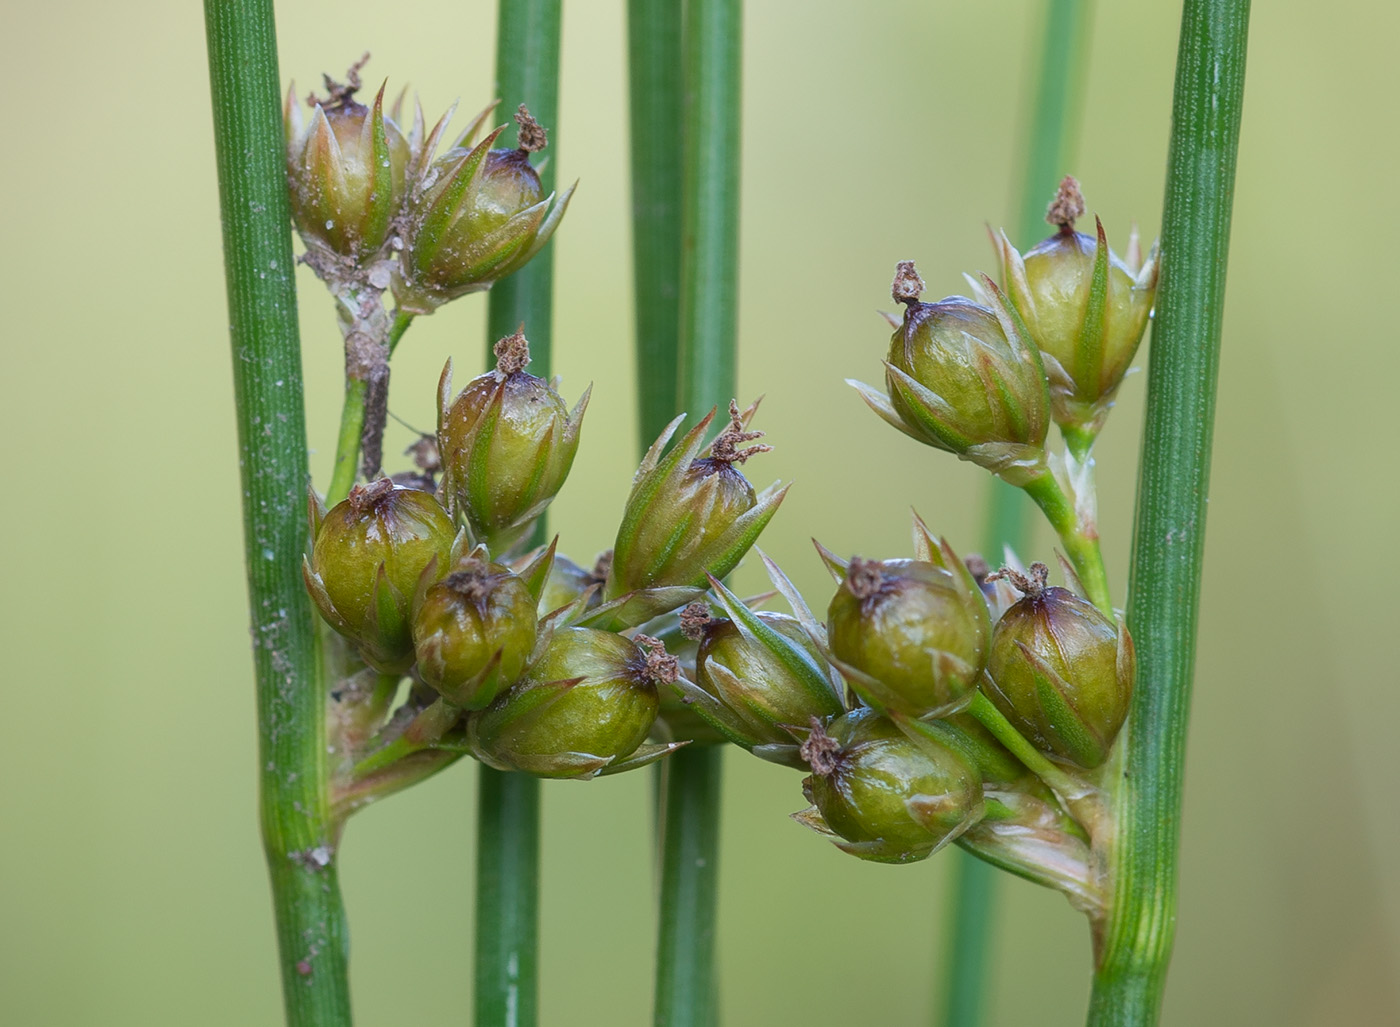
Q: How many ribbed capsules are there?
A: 13